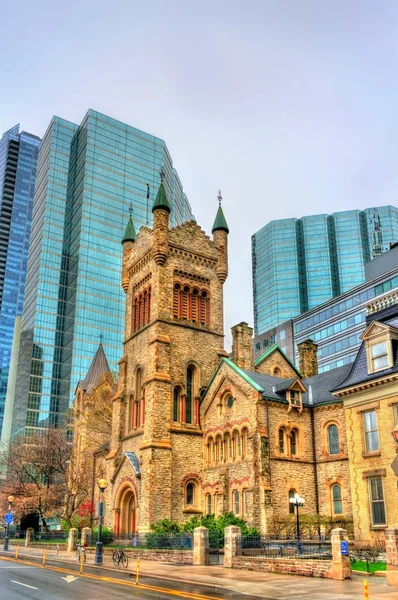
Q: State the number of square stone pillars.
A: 7